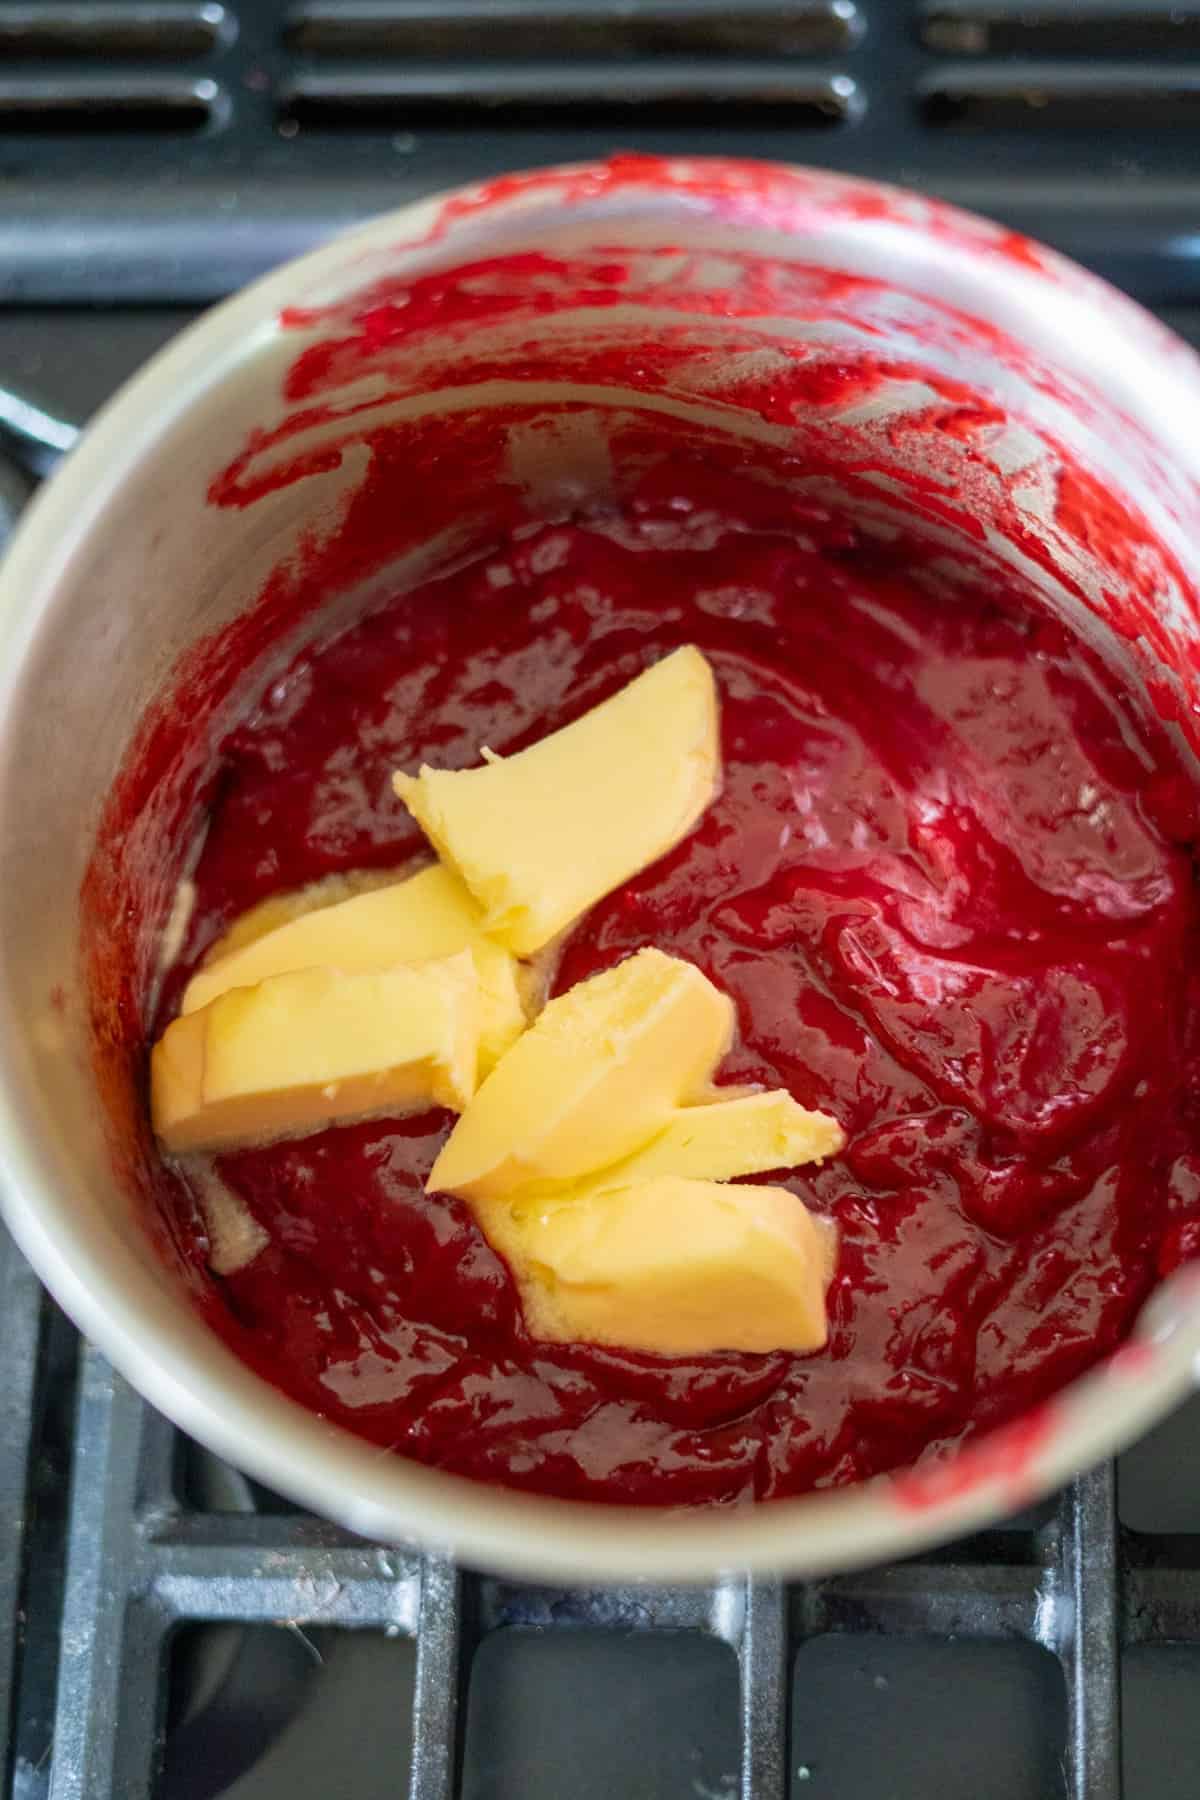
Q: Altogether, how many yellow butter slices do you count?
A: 6